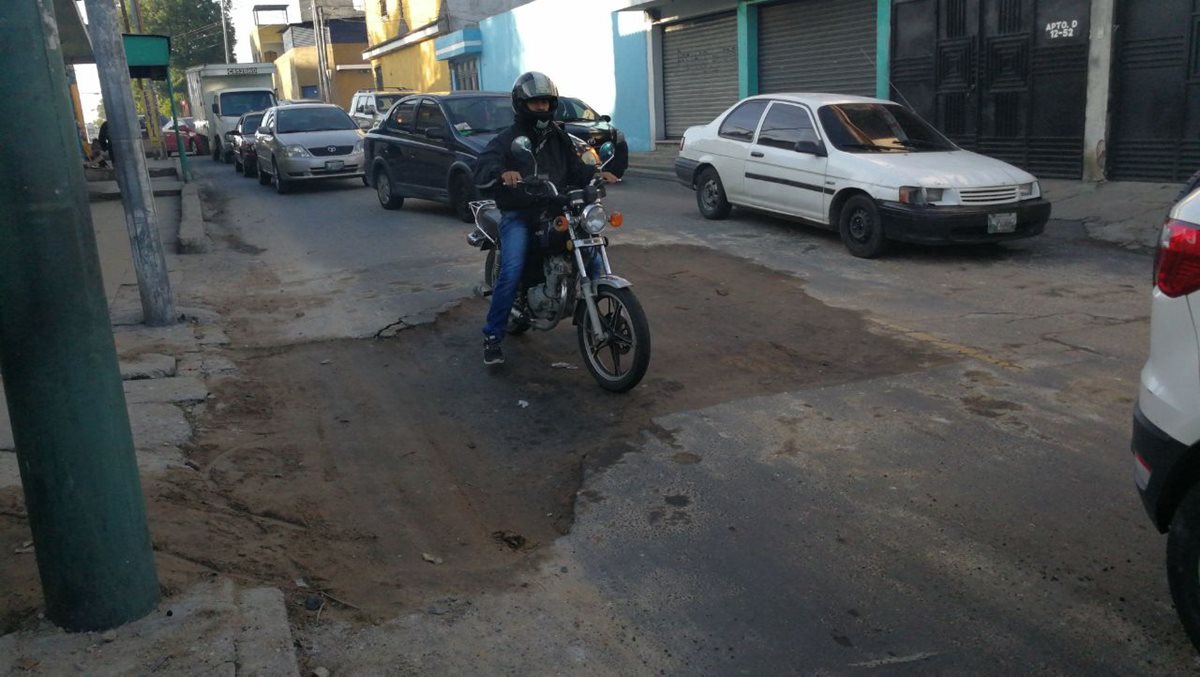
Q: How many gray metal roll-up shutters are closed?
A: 2